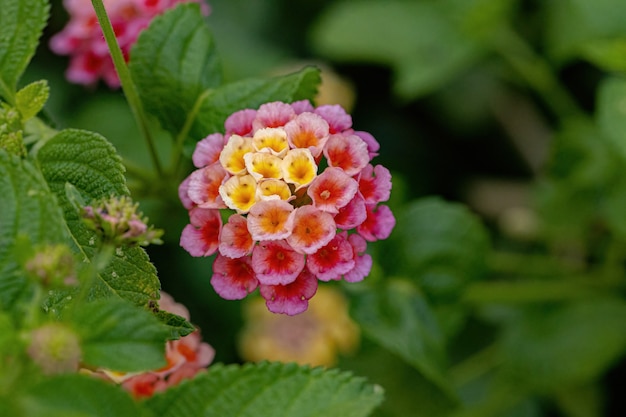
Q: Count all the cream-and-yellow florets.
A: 6